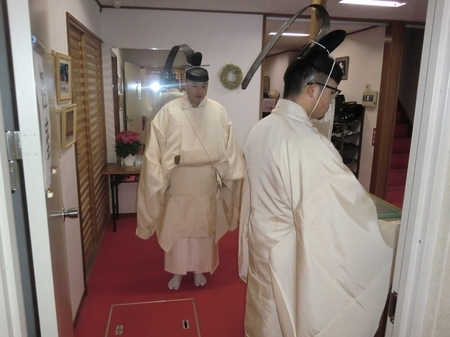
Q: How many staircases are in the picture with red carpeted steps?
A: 1